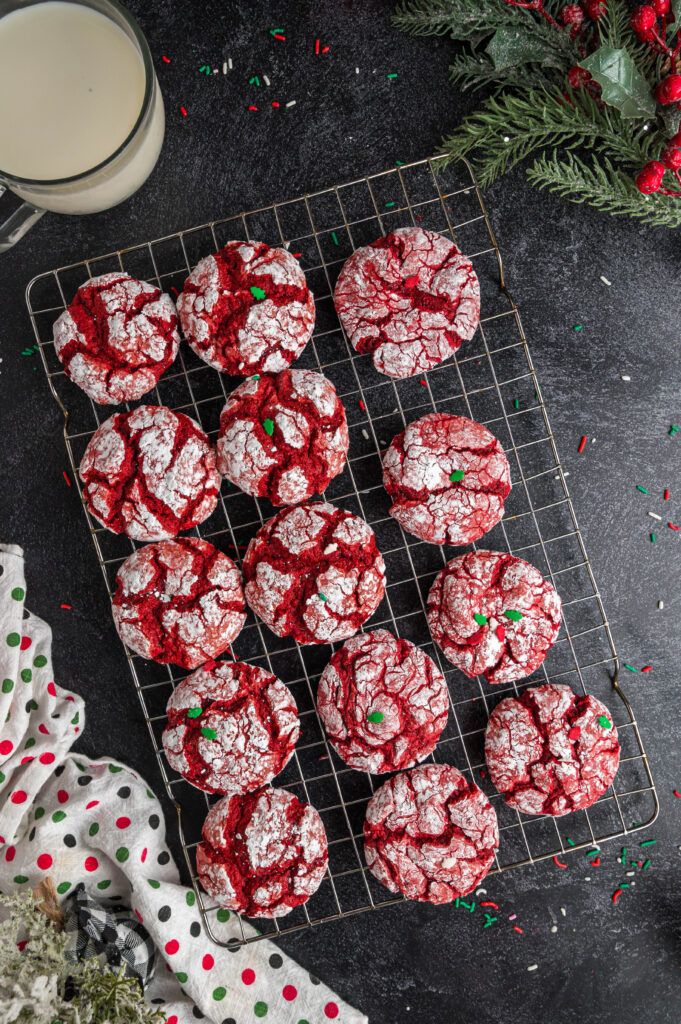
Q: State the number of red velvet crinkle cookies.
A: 14